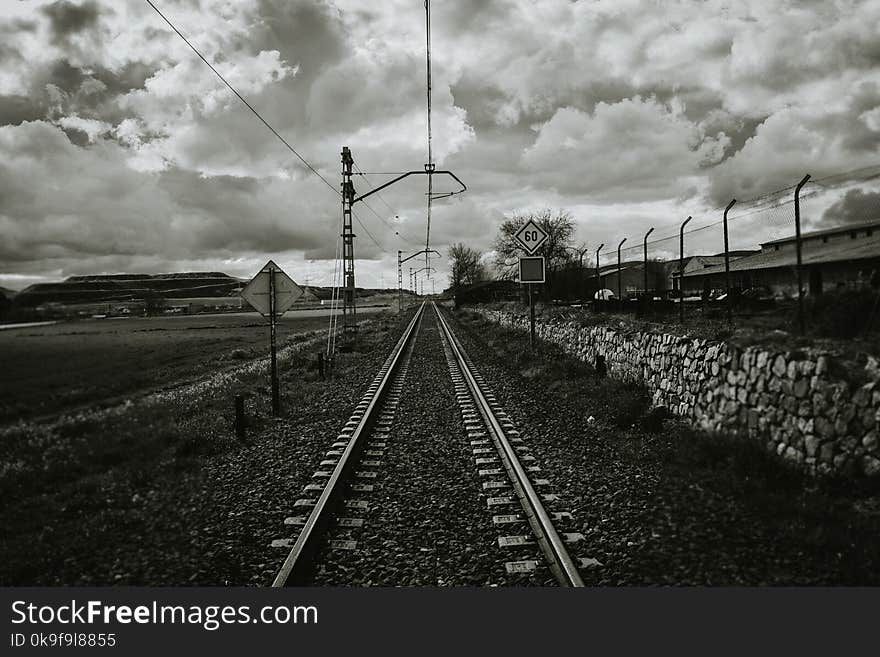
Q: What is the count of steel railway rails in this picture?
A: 2